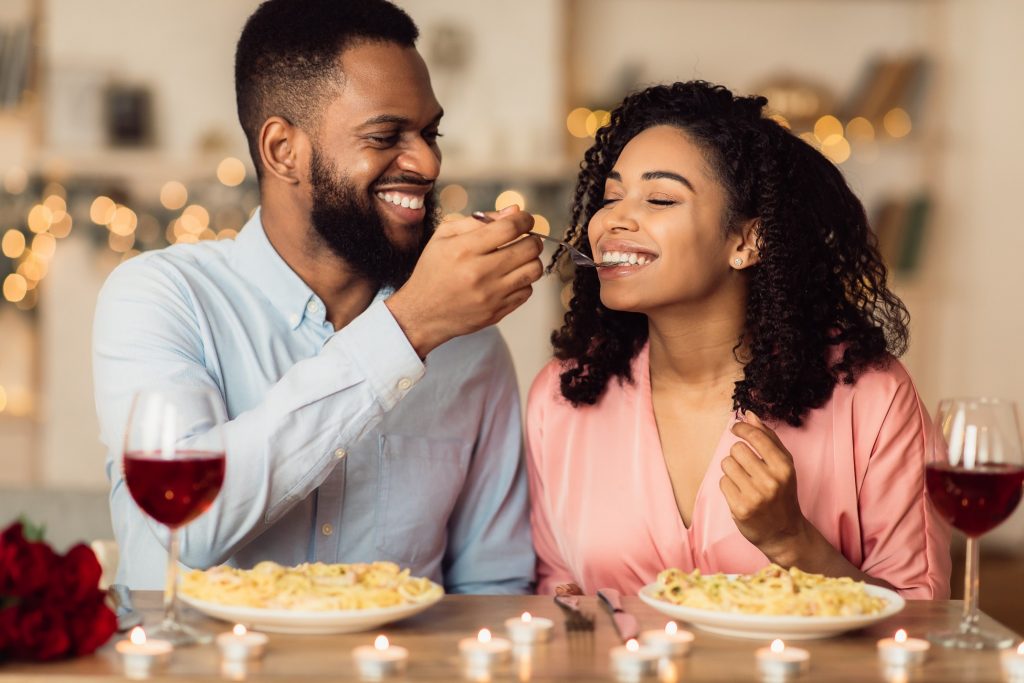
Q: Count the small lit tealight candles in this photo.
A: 10